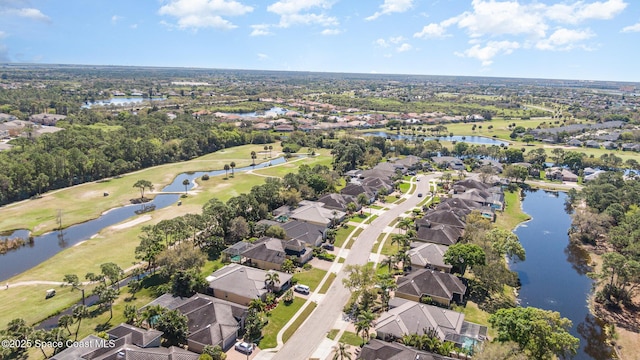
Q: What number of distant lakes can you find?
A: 3